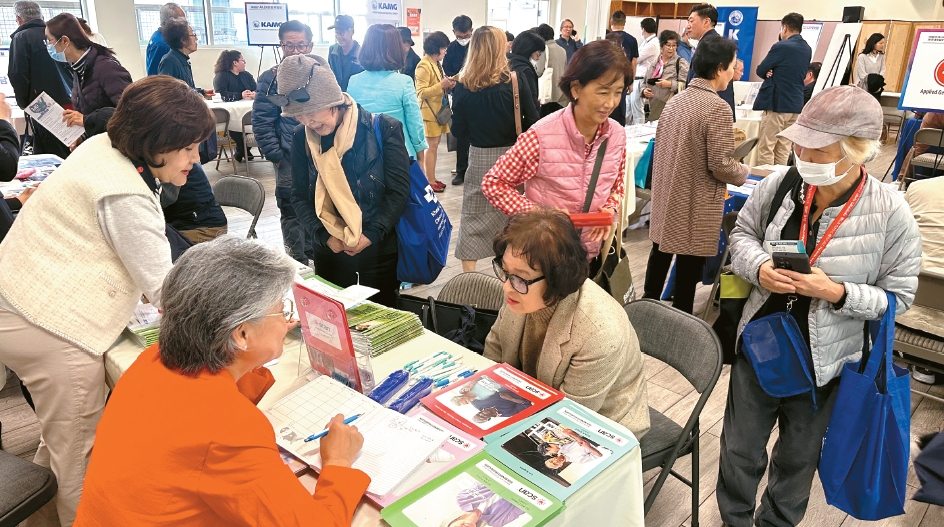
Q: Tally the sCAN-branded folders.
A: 4